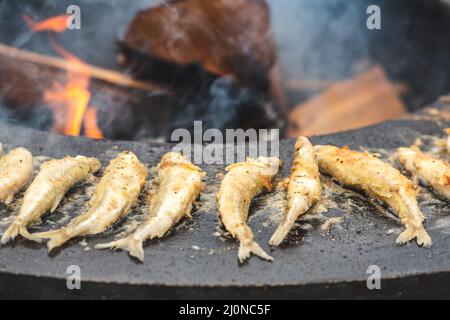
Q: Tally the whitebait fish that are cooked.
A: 8